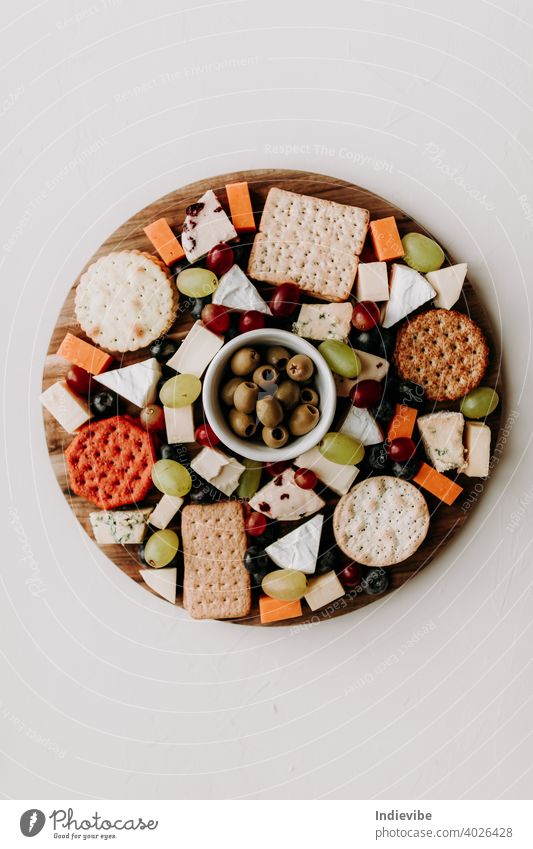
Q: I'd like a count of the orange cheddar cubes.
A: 7